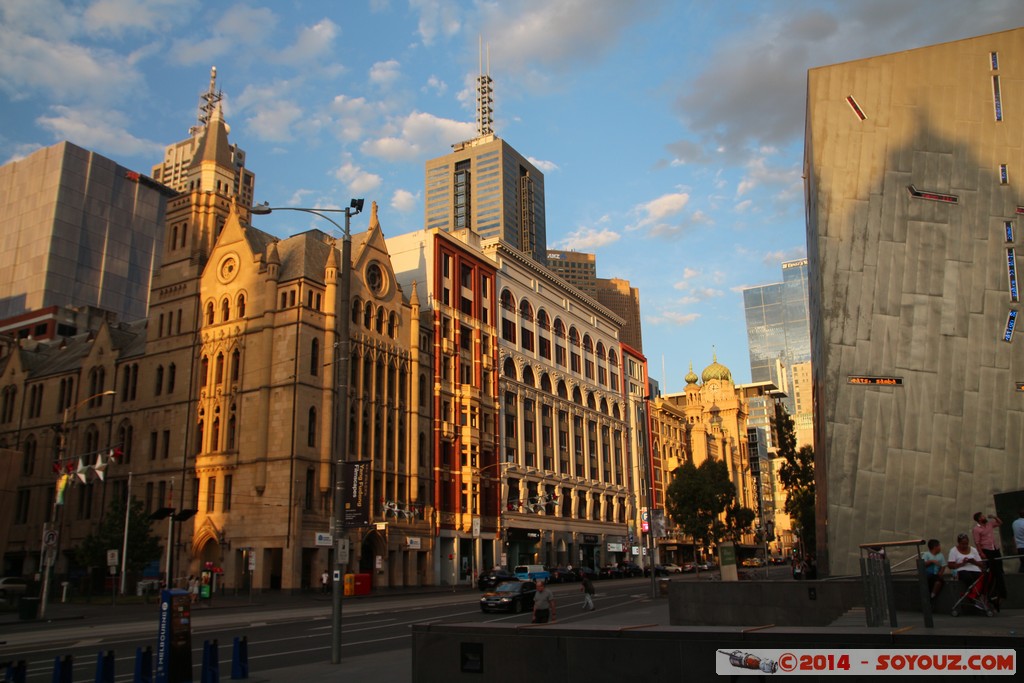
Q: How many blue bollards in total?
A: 6